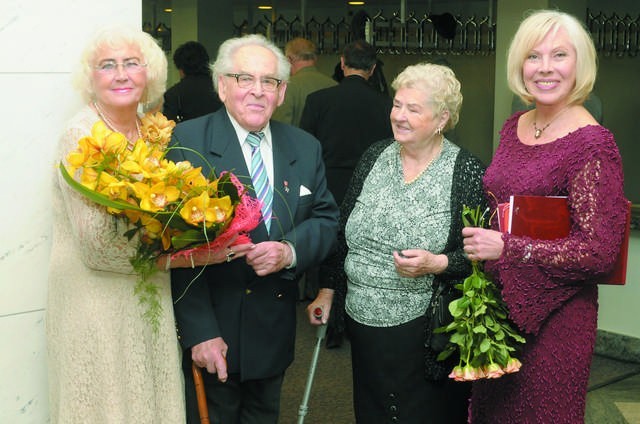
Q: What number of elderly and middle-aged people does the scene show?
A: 4